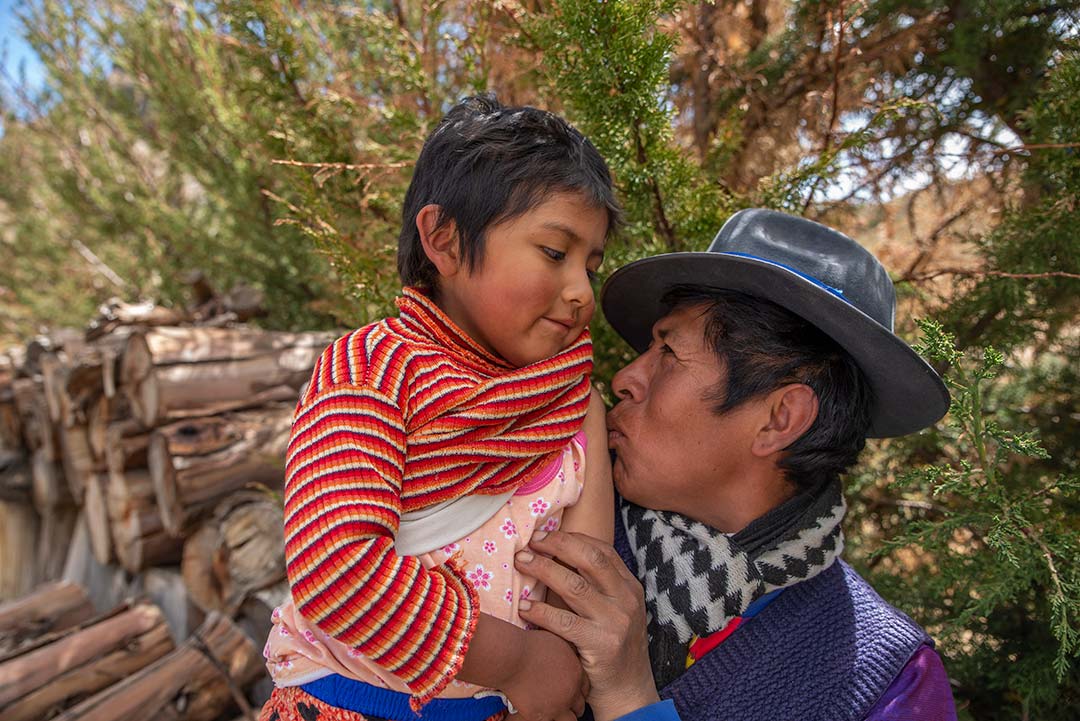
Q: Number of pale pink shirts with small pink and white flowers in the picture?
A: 1